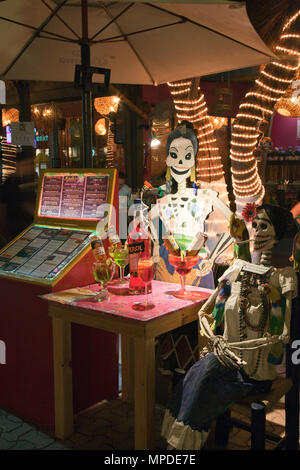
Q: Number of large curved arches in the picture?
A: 2